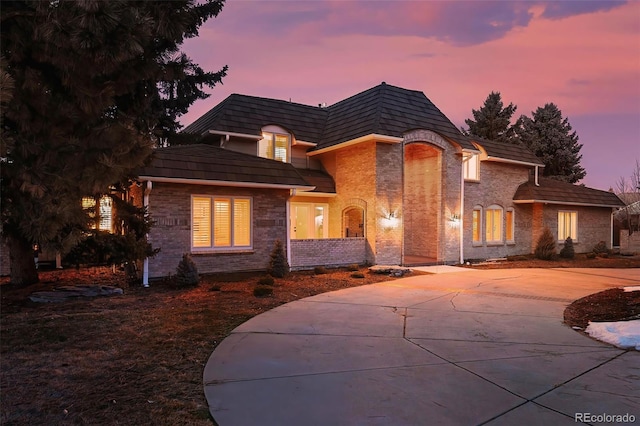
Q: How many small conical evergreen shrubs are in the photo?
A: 4